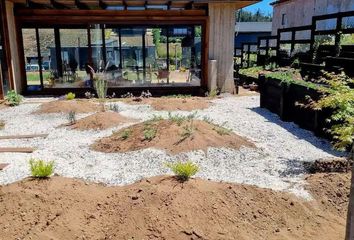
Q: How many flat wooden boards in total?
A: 3